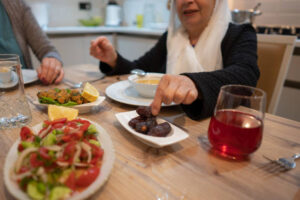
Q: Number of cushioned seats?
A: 1